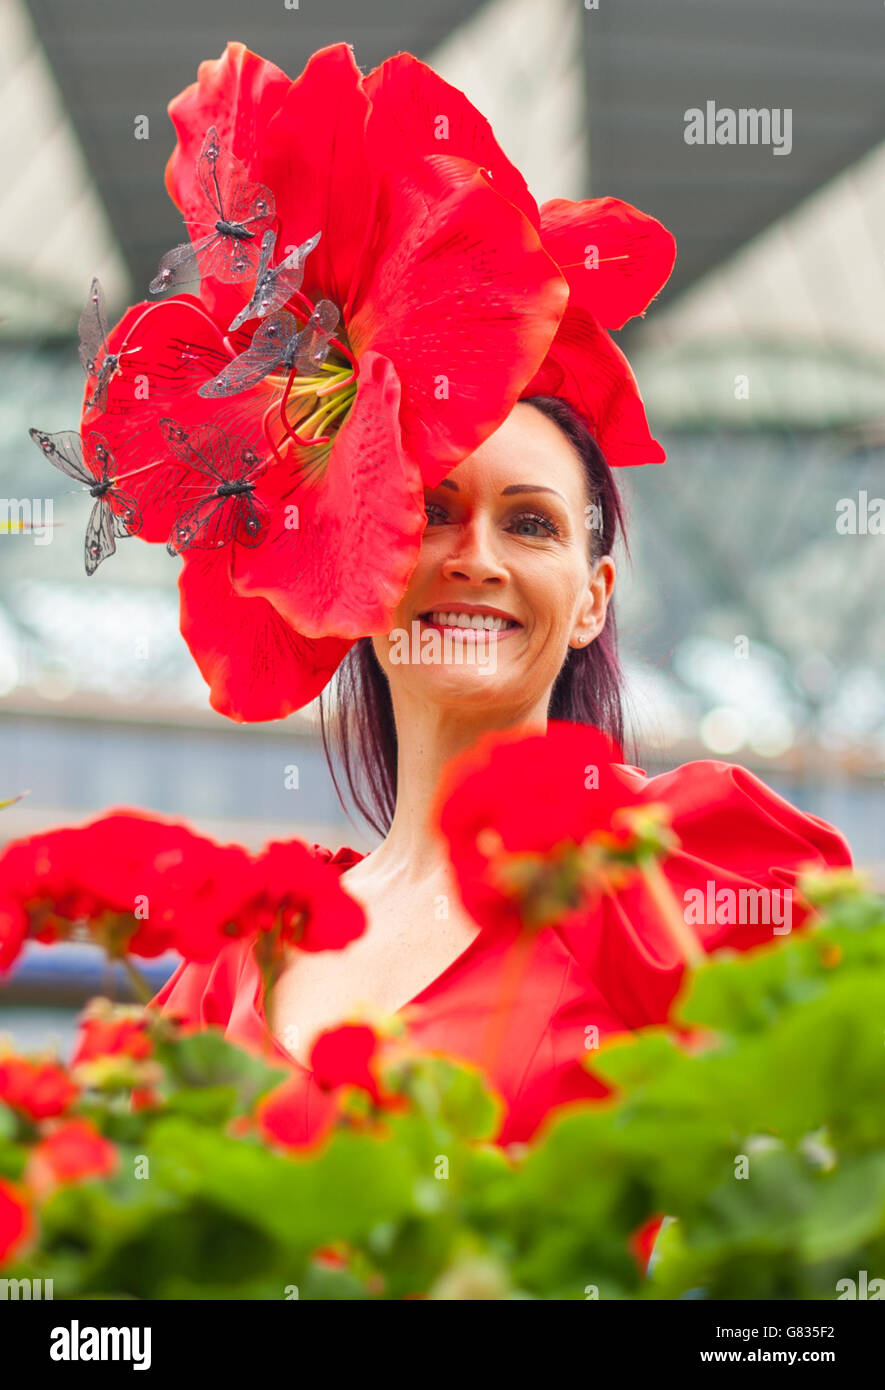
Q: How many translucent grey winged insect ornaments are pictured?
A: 6